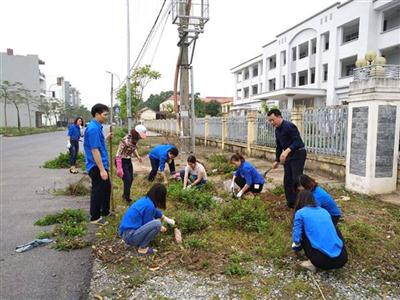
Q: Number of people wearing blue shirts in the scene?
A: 7